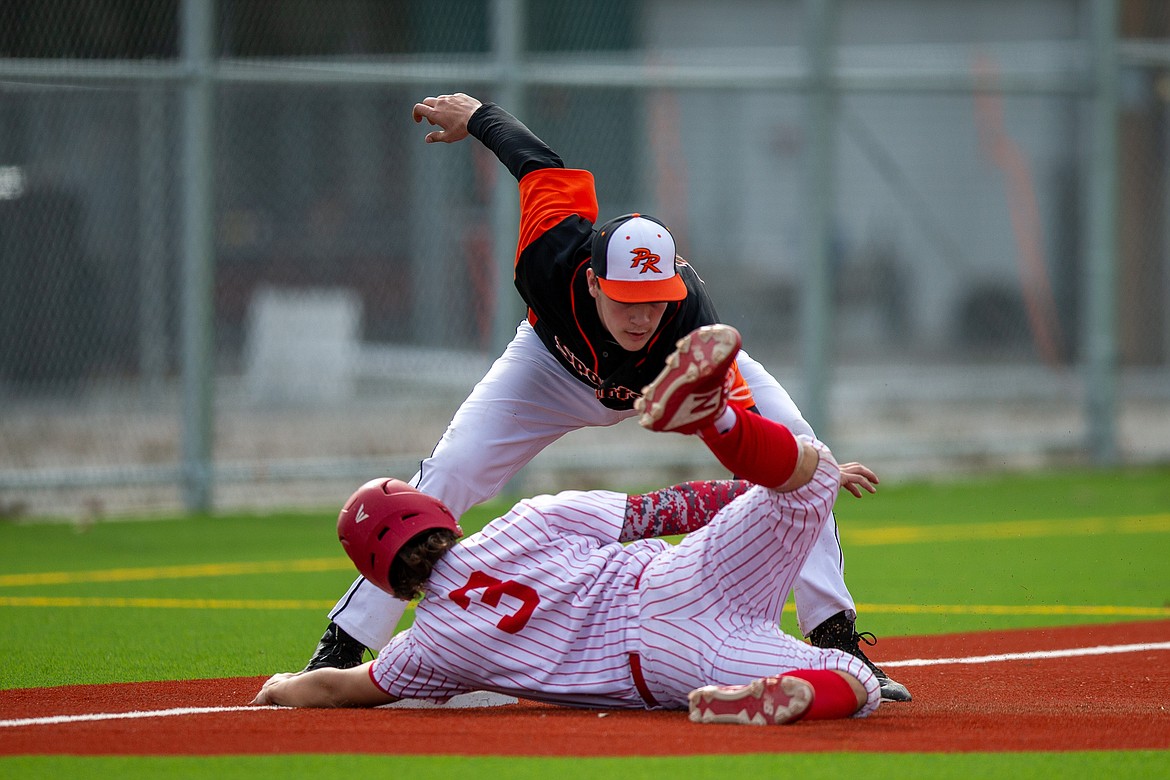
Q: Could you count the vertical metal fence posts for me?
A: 4